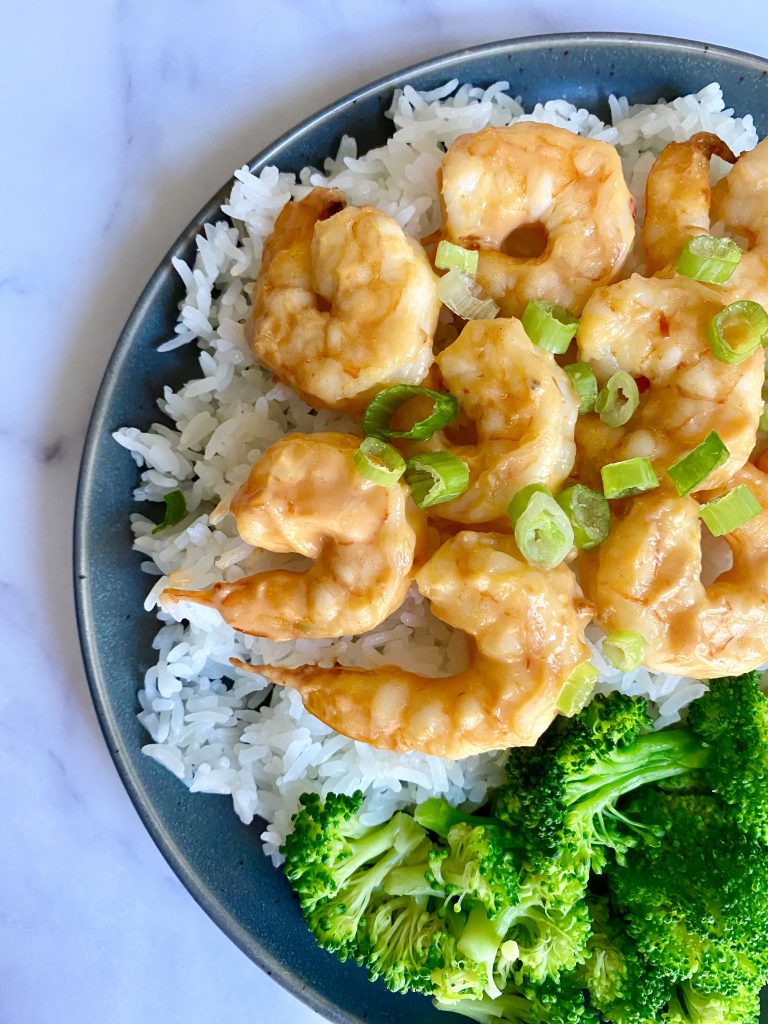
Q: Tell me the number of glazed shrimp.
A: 8